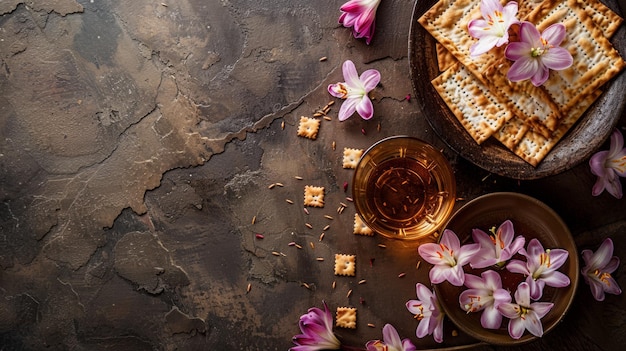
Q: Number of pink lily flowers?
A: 14